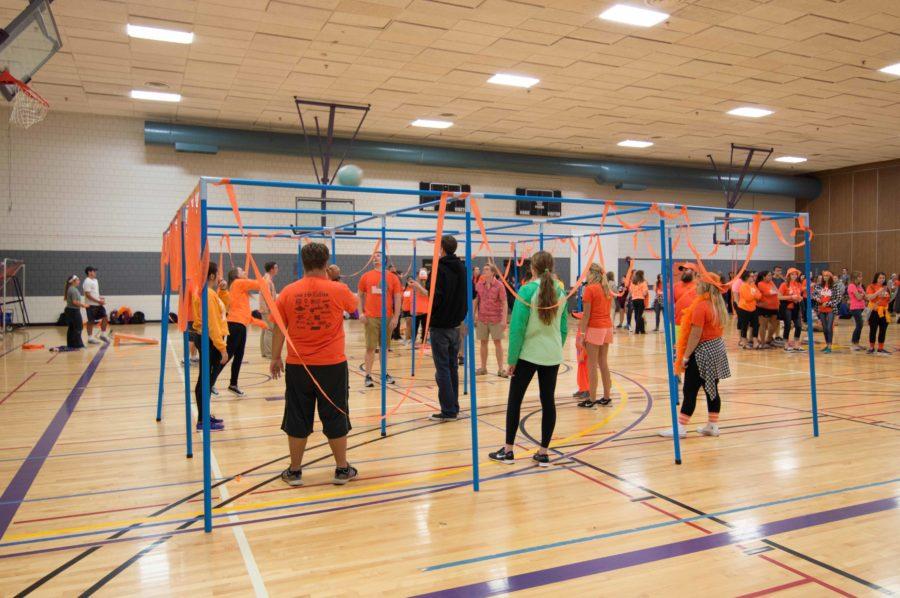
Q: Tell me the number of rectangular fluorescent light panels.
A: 9